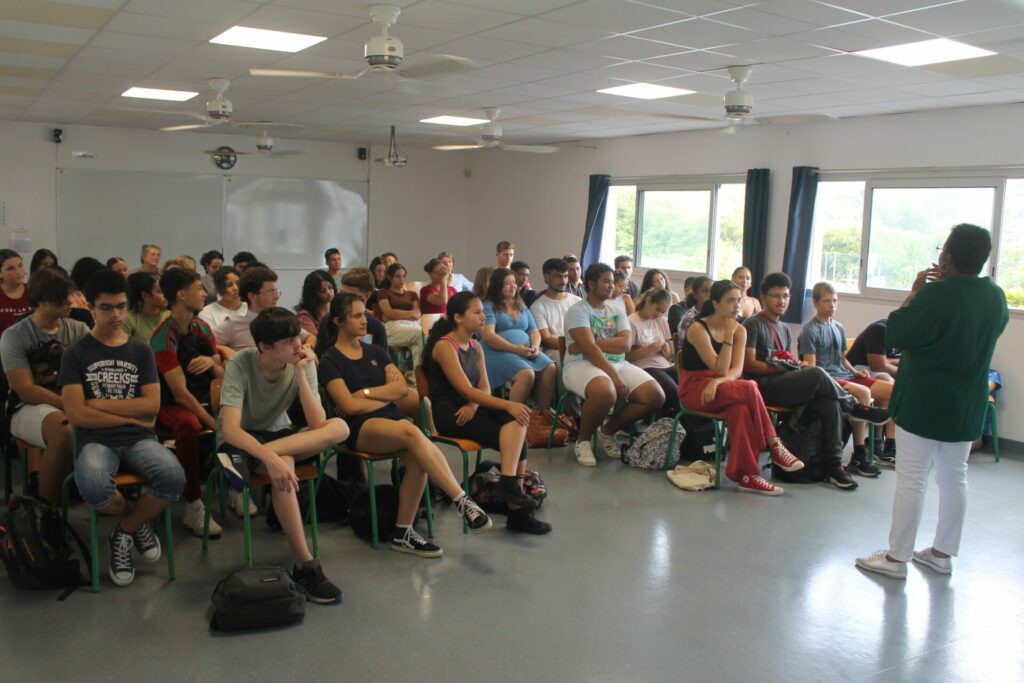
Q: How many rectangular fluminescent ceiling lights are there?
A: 5